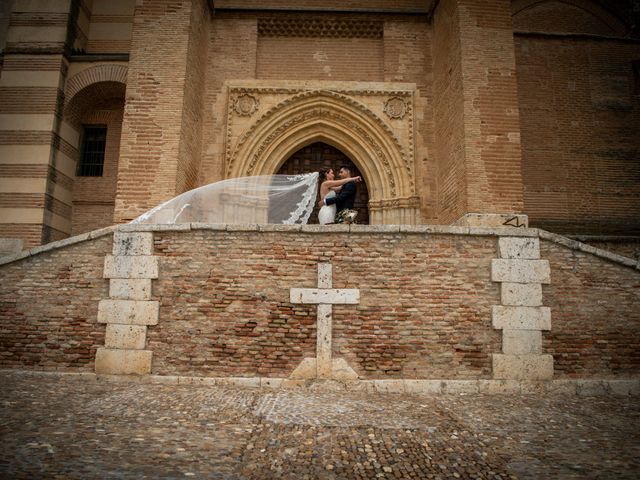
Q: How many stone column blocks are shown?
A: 12